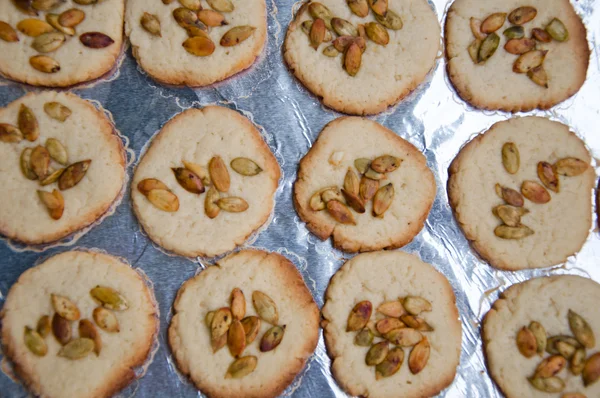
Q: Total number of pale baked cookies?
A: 12